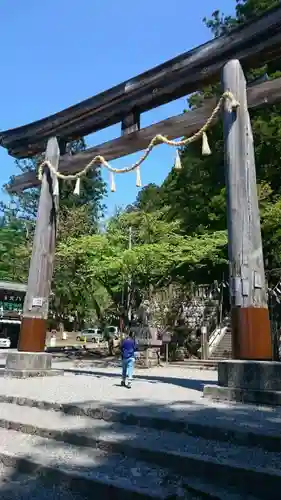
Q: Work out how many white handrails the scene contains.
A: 1